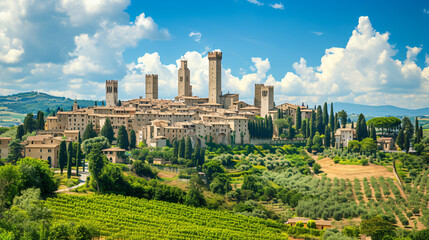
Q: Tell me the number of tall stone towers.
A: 6